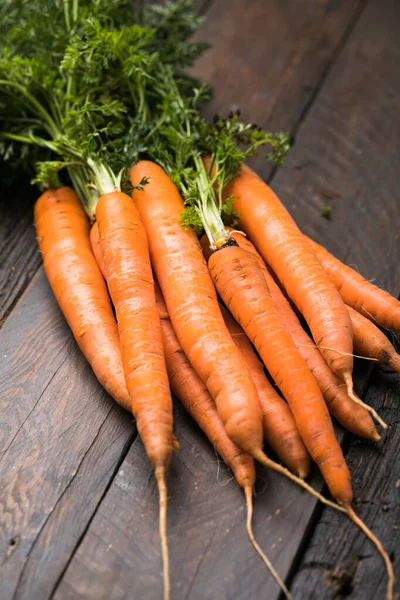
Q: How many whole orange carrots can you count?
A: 10